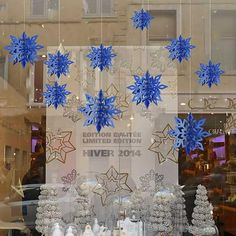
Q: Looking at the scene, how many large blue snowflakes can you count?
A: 4